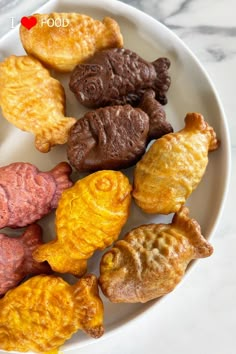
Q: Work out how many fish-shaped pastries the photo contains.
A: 10